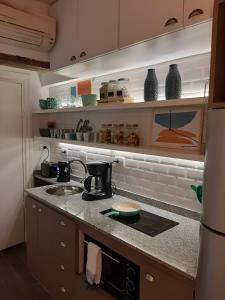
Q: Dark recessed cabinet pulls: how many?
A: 4